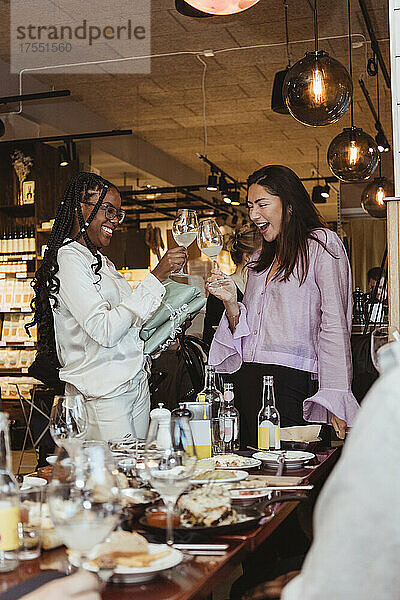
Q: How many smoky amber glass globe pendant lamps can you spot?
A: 3